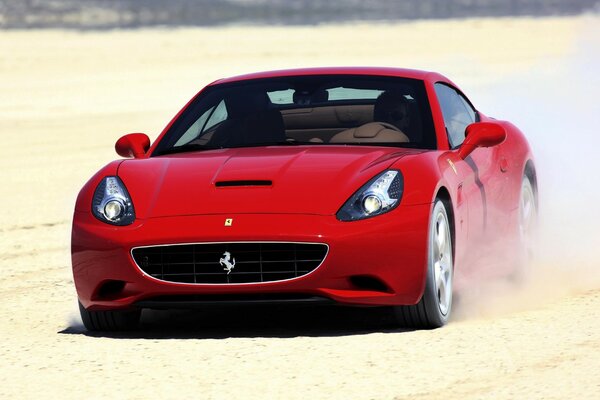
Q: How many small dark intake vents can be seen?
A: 3